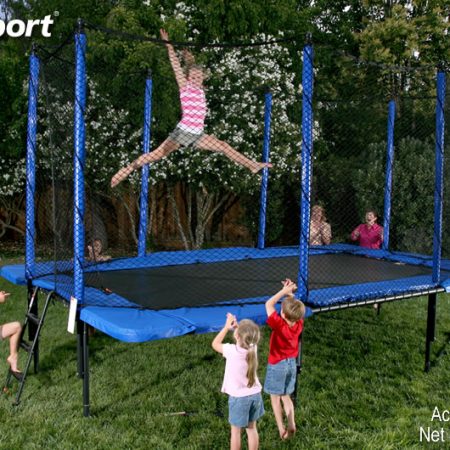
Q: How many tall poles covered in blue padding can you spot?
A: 7